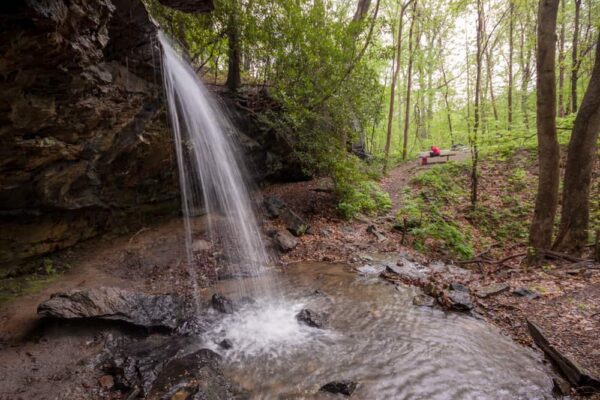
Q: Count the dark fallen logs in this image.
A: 1